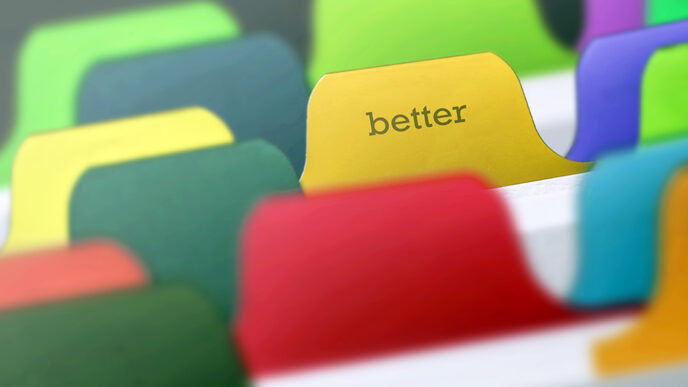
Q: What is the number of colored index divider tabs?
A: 15